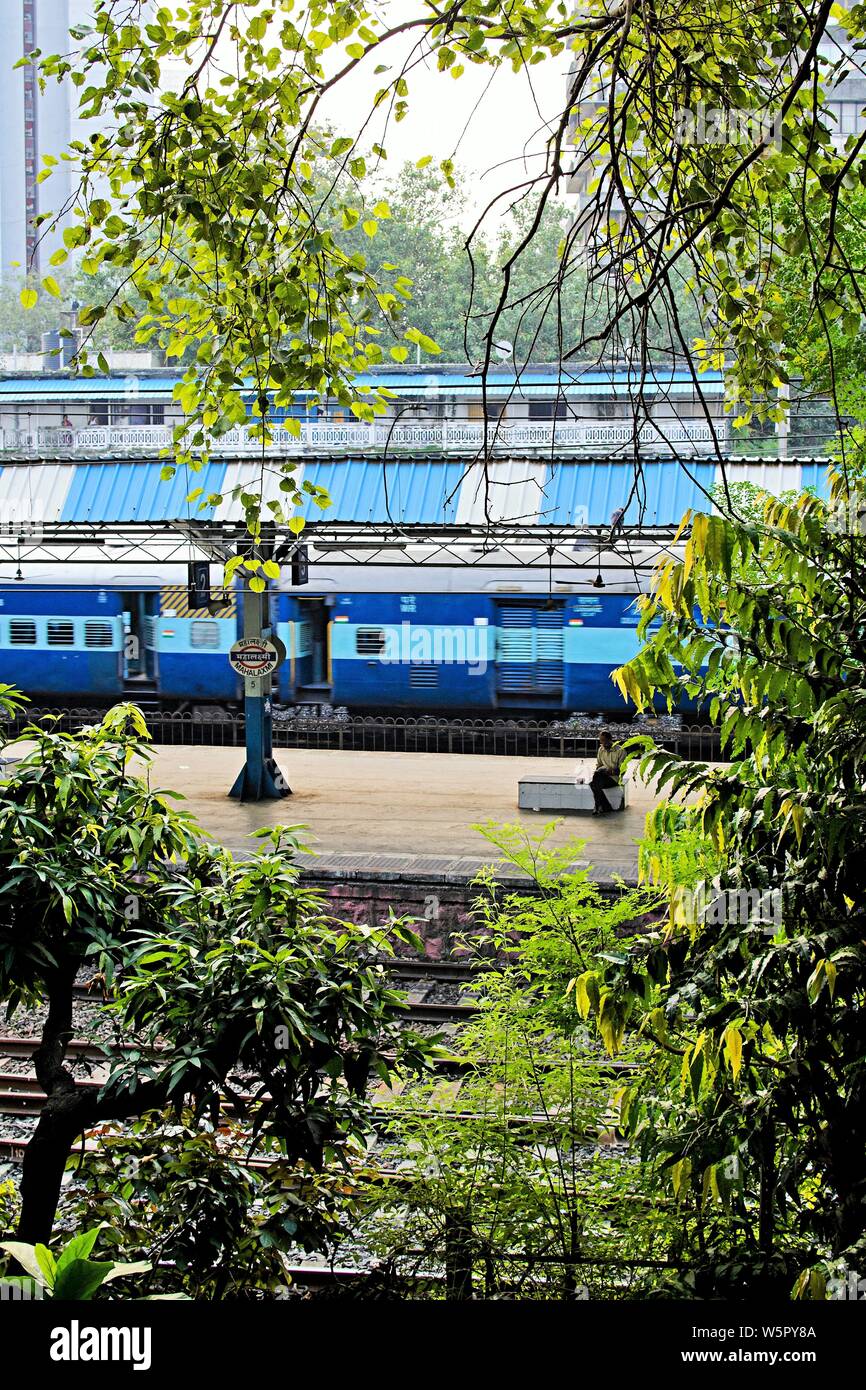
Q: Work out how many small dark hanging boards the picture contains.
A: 2